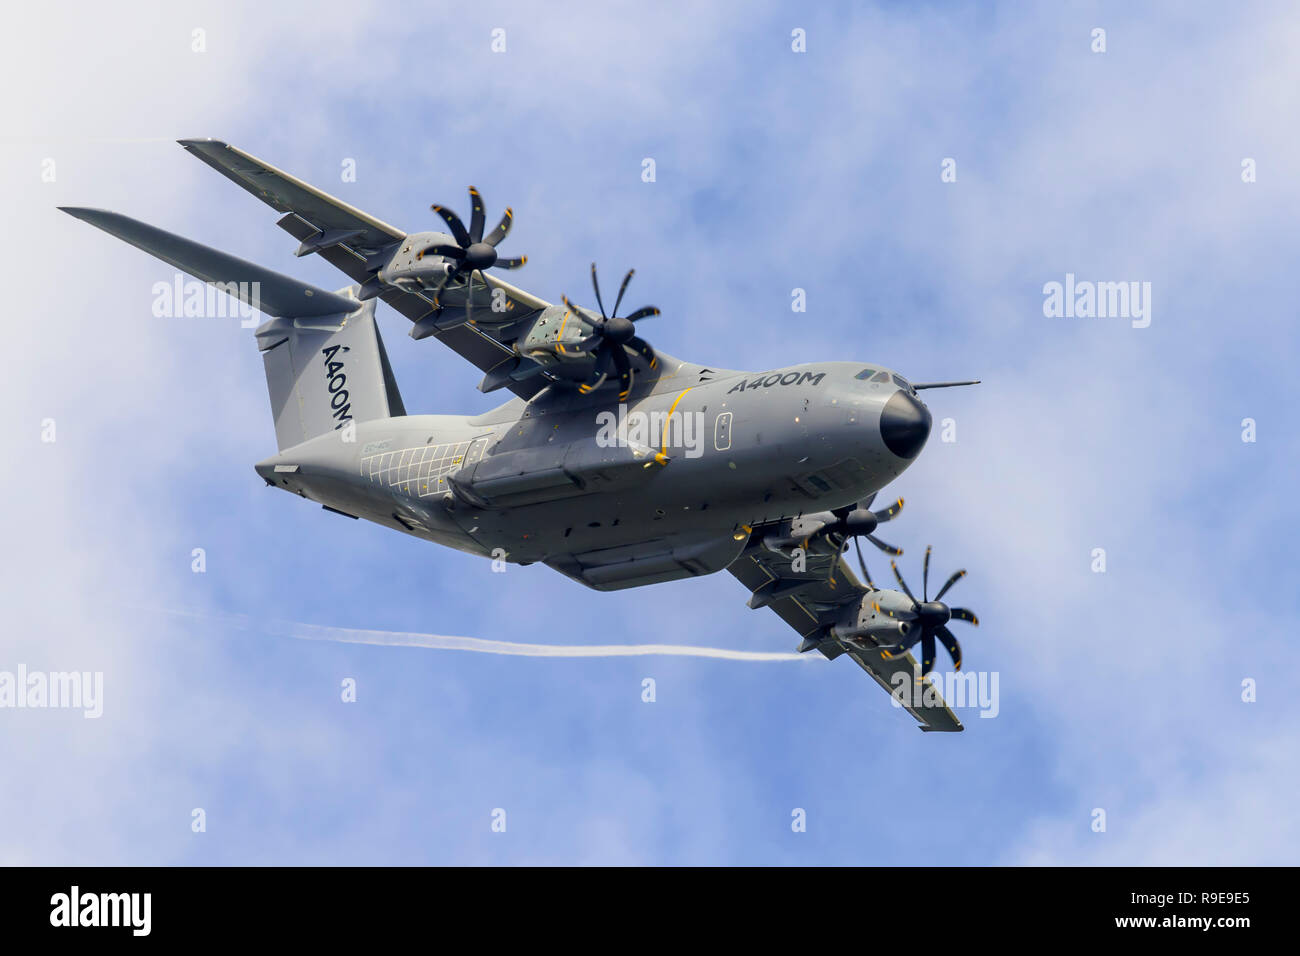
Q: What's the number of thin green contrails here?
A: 0